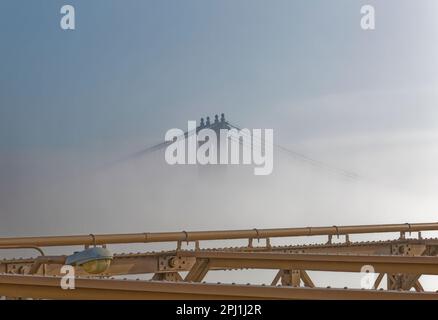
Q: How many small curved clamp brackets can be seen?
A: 5